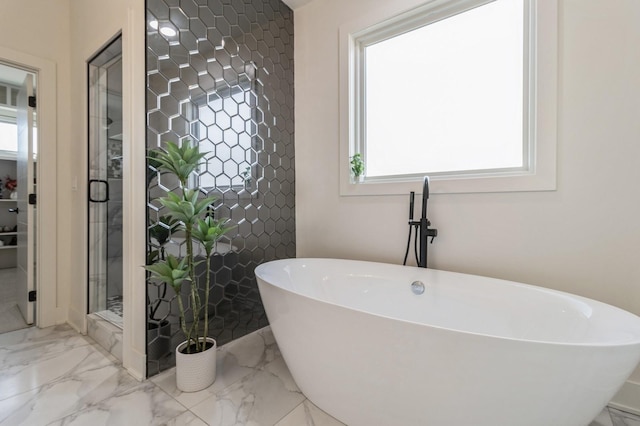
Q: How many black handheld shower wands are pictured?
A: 1